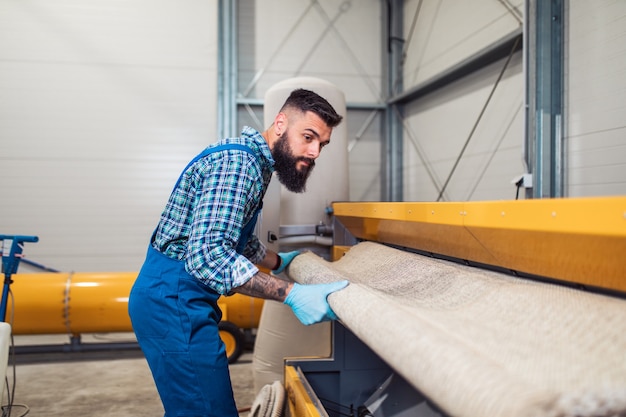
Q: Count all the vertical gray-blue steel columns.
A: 3